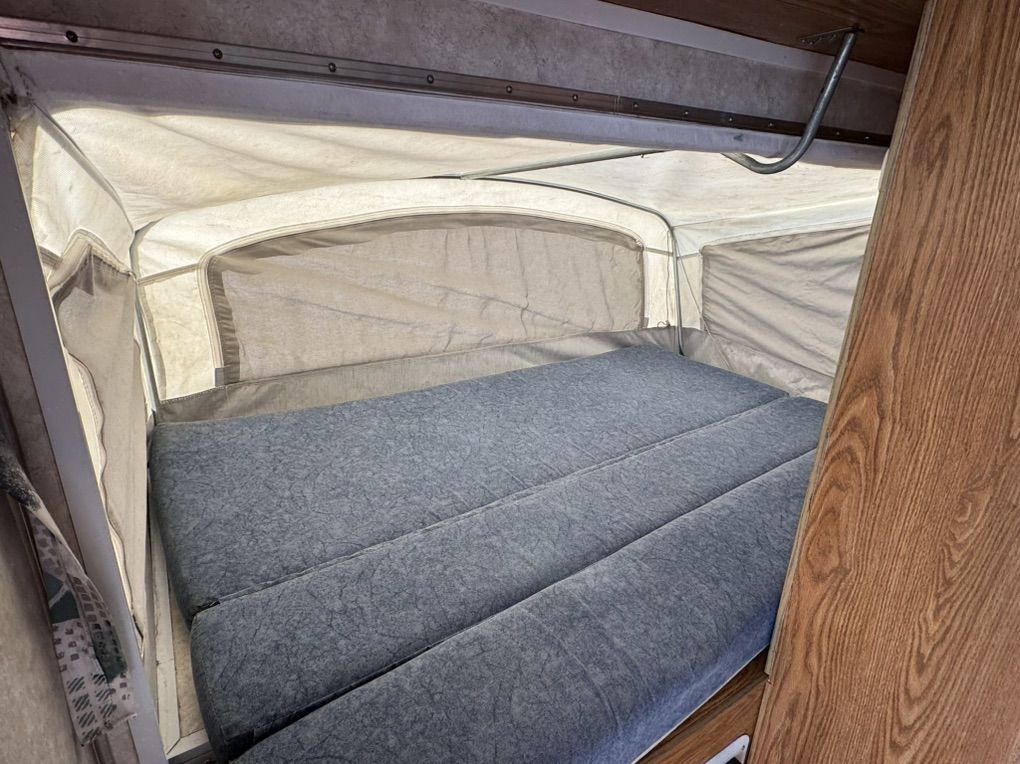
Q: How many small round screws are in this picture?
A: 12